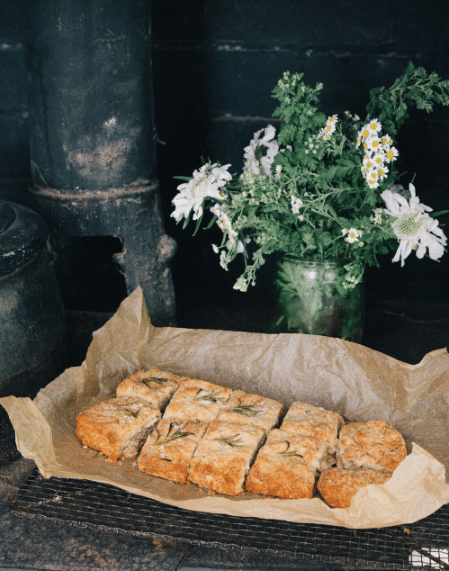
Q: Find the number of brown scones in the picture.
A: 10